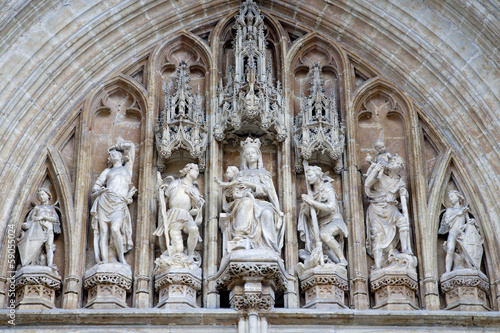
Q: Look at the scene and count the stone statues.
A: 7